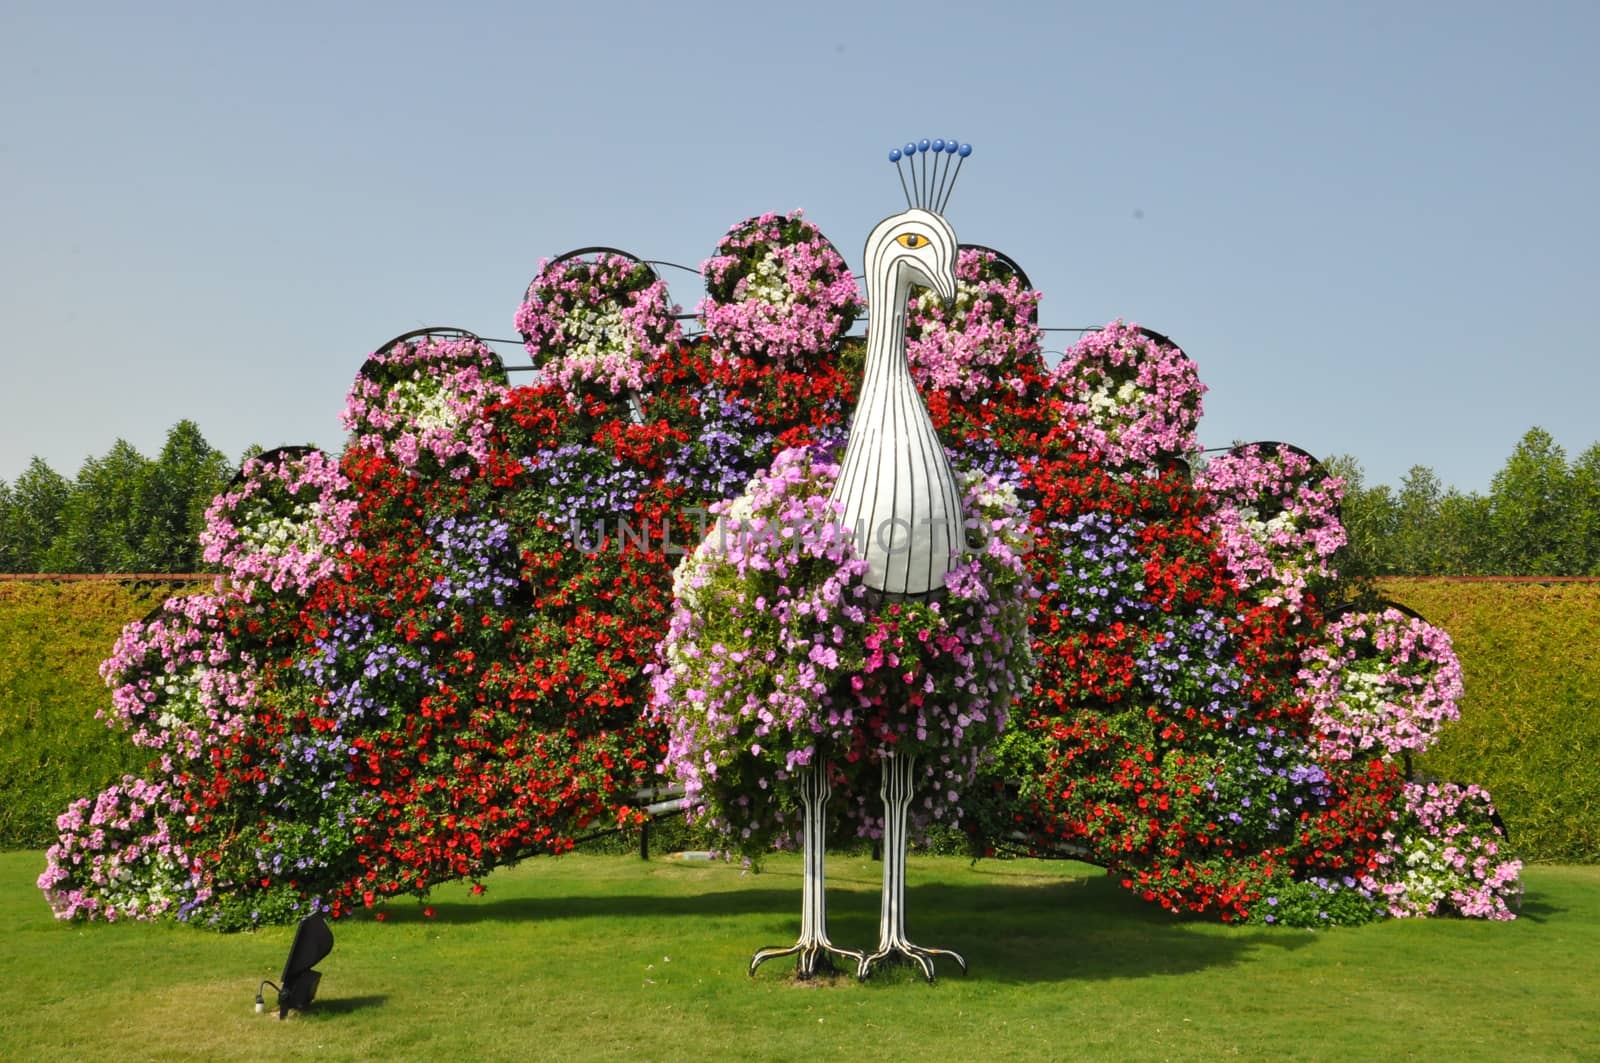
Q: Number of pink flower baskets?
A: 11